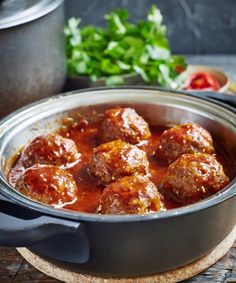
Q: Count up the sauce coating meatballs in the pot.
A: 7